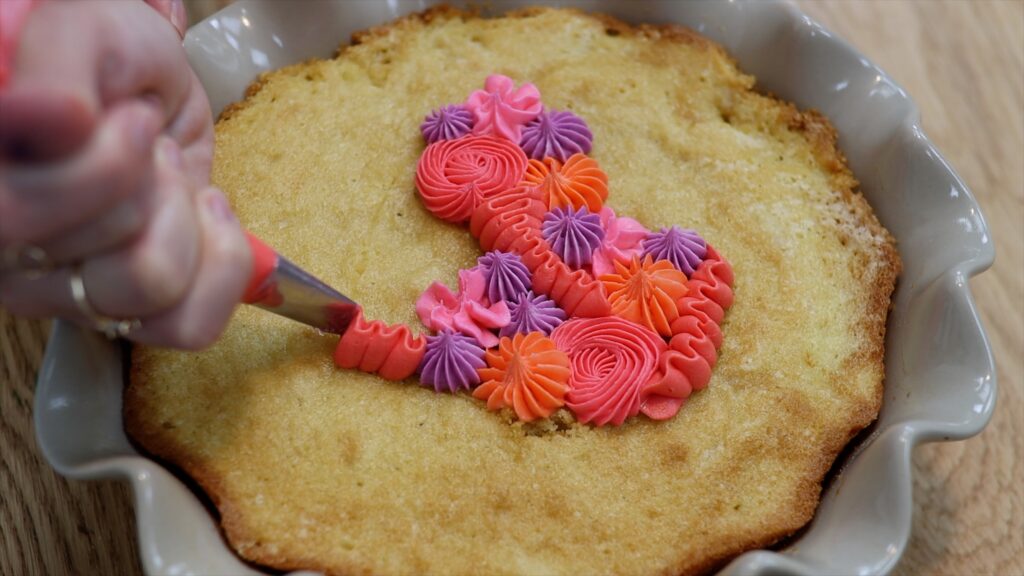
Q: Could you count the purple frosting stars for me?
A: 7